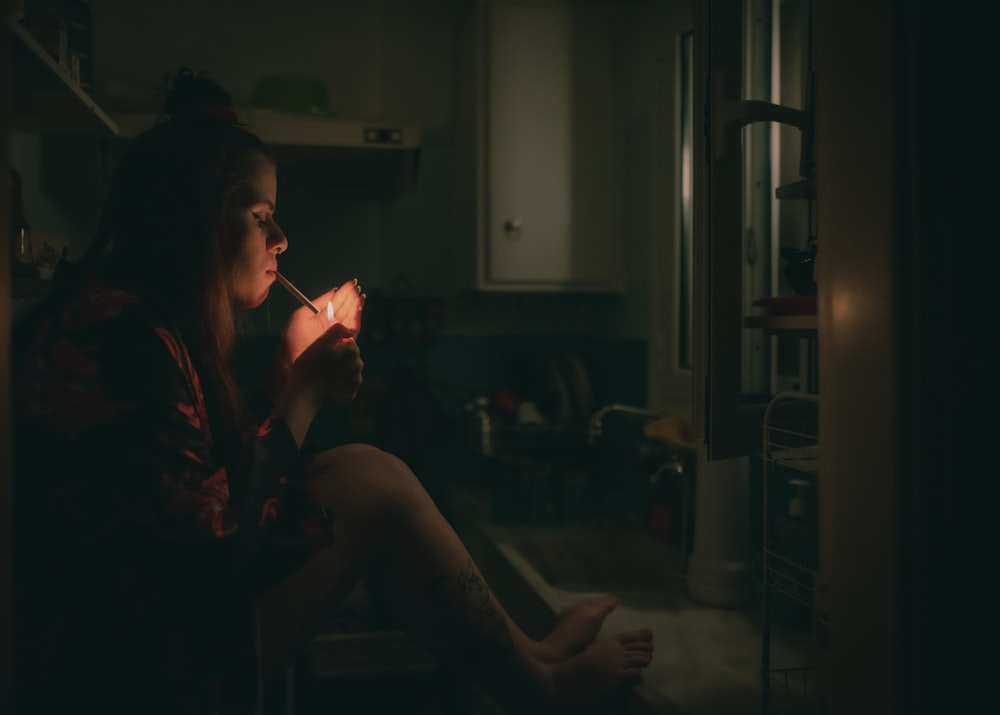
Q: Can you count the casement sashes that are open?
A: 1